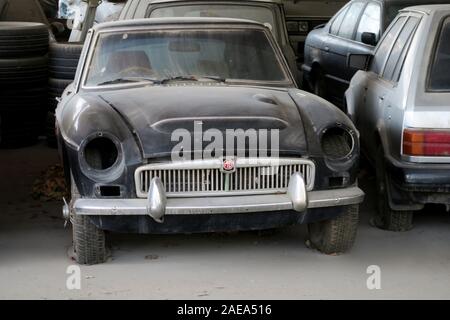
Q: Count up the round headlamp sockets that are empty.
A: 2